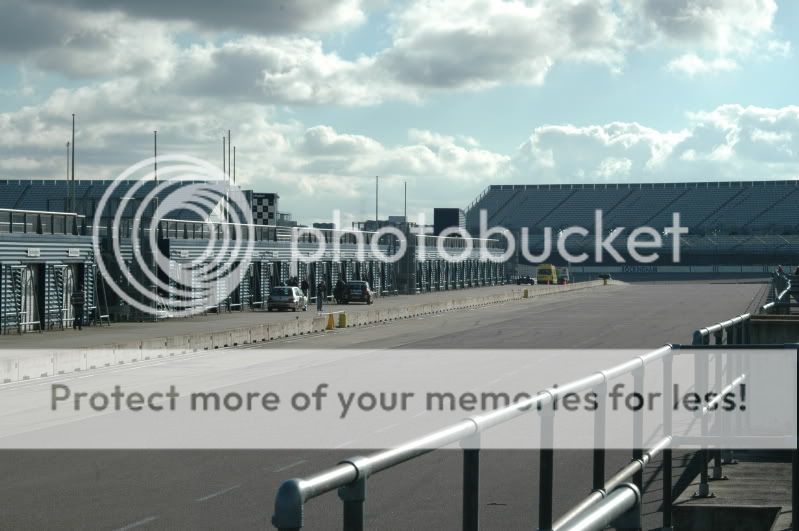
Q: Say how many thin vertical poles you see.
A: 8